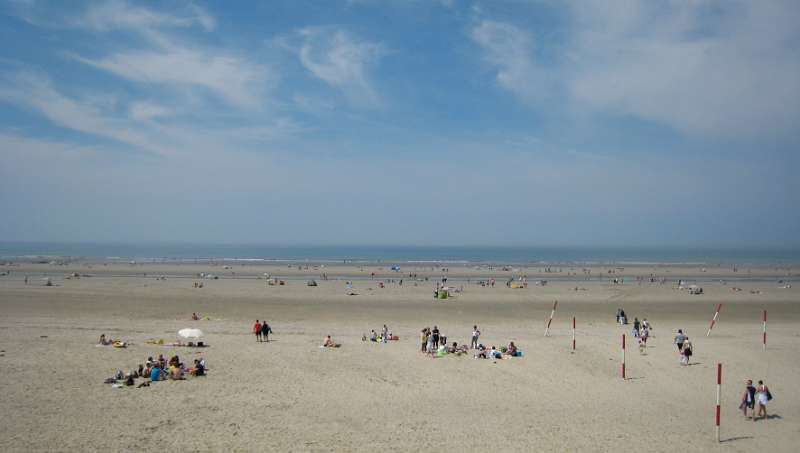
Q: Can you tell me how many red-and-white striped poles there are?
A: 6